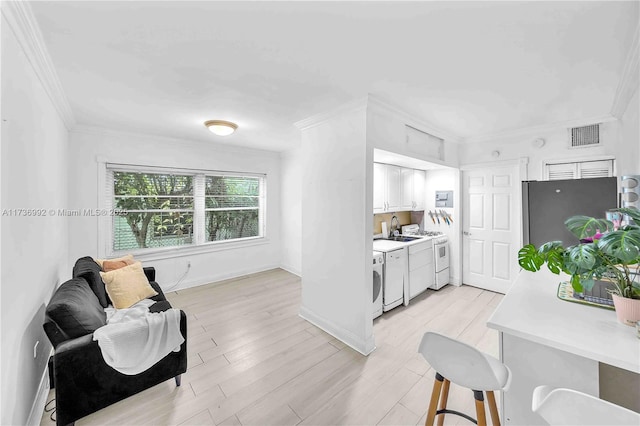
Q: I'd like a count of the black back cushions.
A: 2